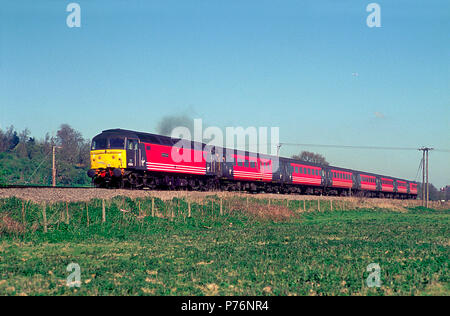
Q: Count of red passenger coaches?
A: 7